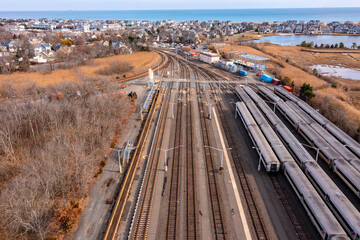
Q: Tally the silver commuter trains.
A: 6